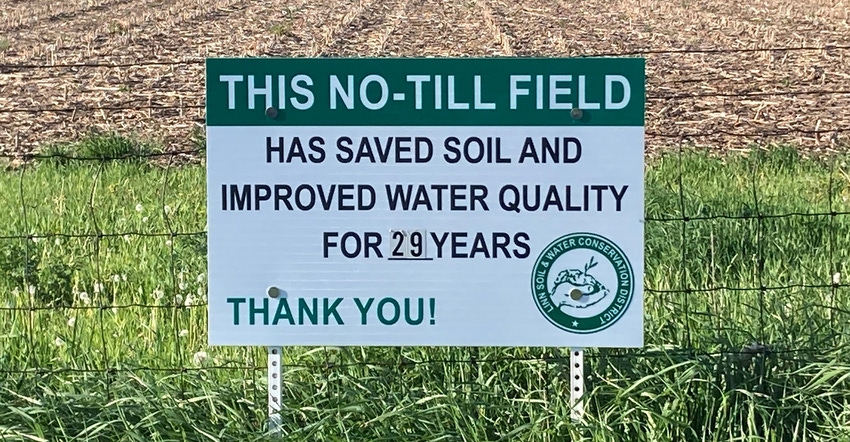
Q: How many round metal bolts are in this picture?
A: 4